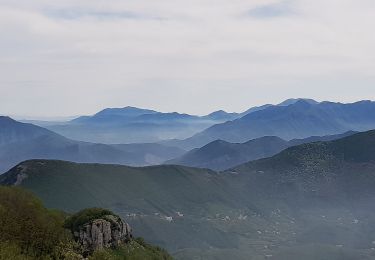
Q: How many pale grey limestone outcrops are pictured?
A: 1